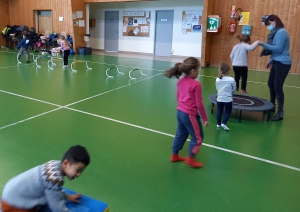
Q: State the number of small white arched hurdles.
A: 6